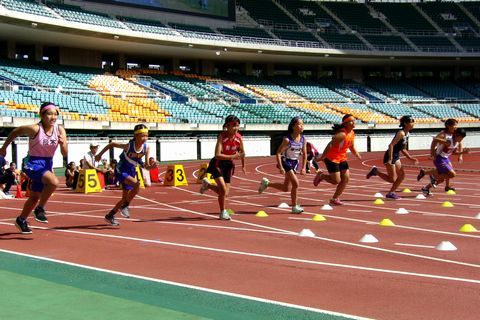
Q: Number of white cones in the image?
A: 9